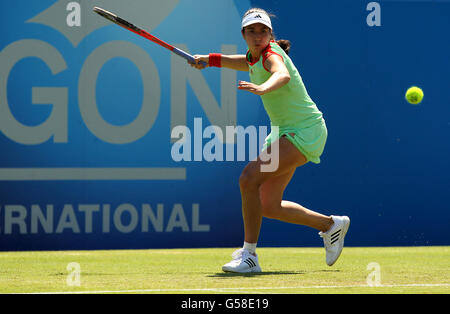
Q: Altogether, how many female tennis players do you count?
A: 1